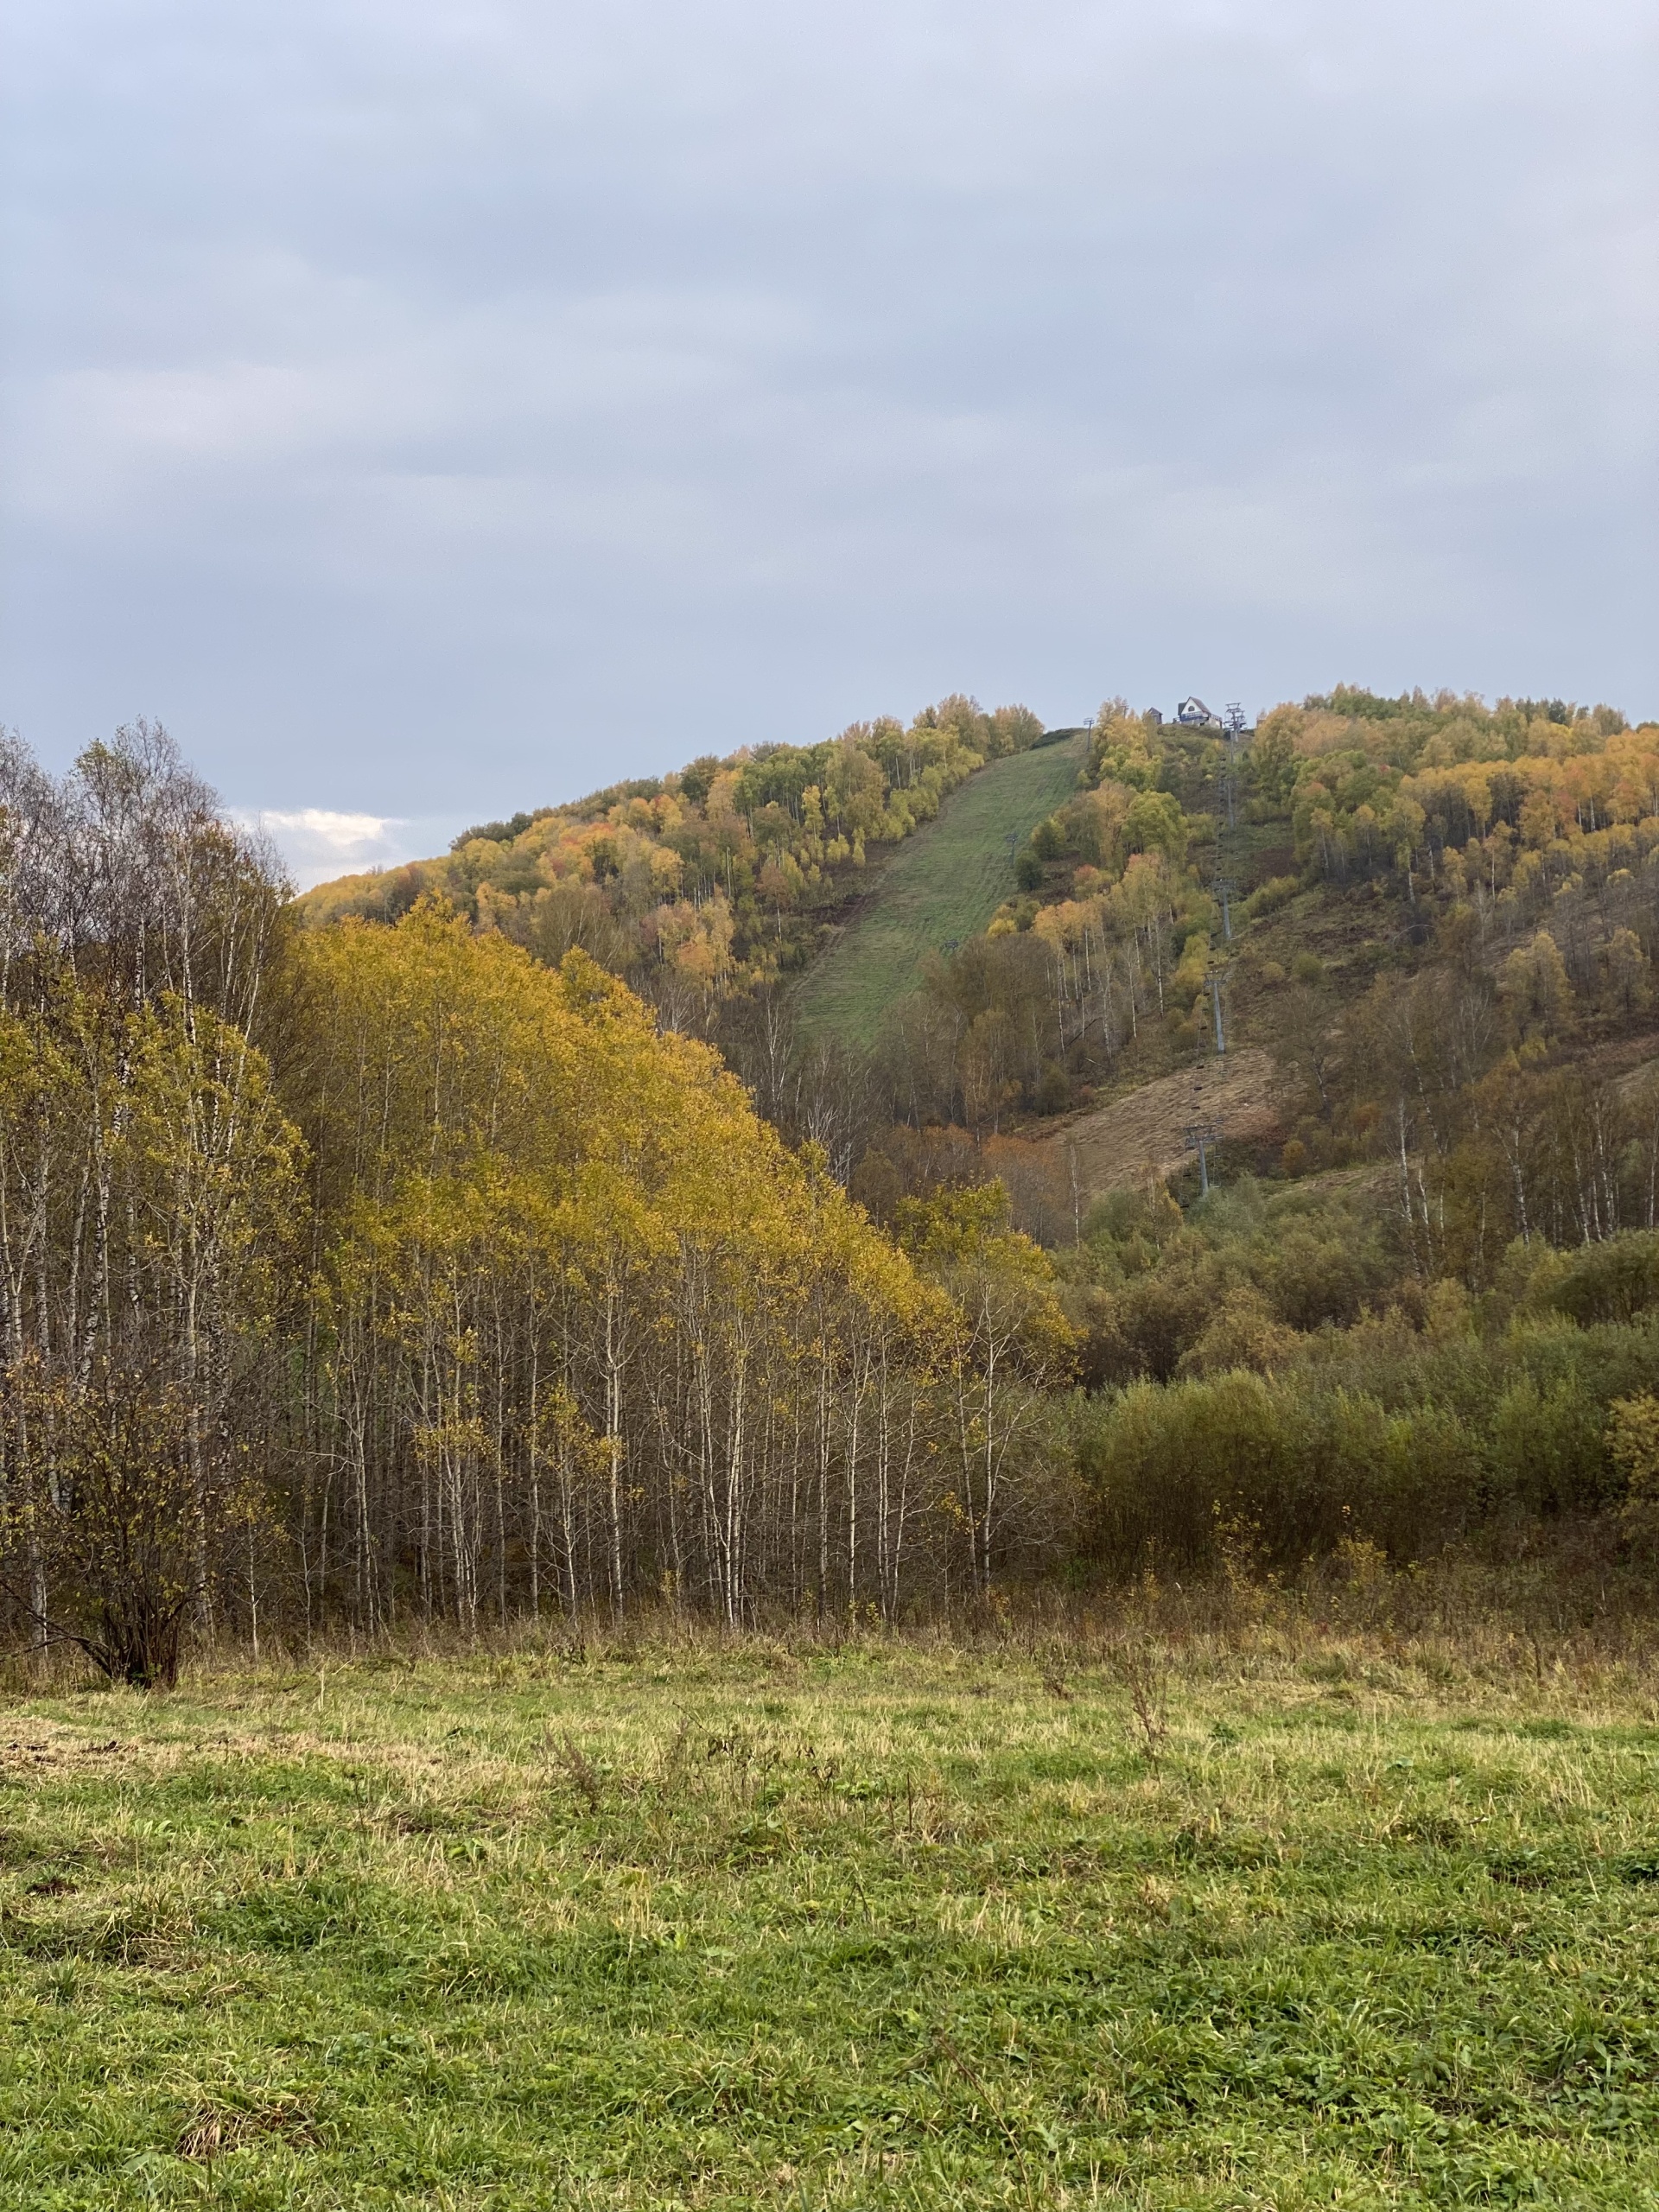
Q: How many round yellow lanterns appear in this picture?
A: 0